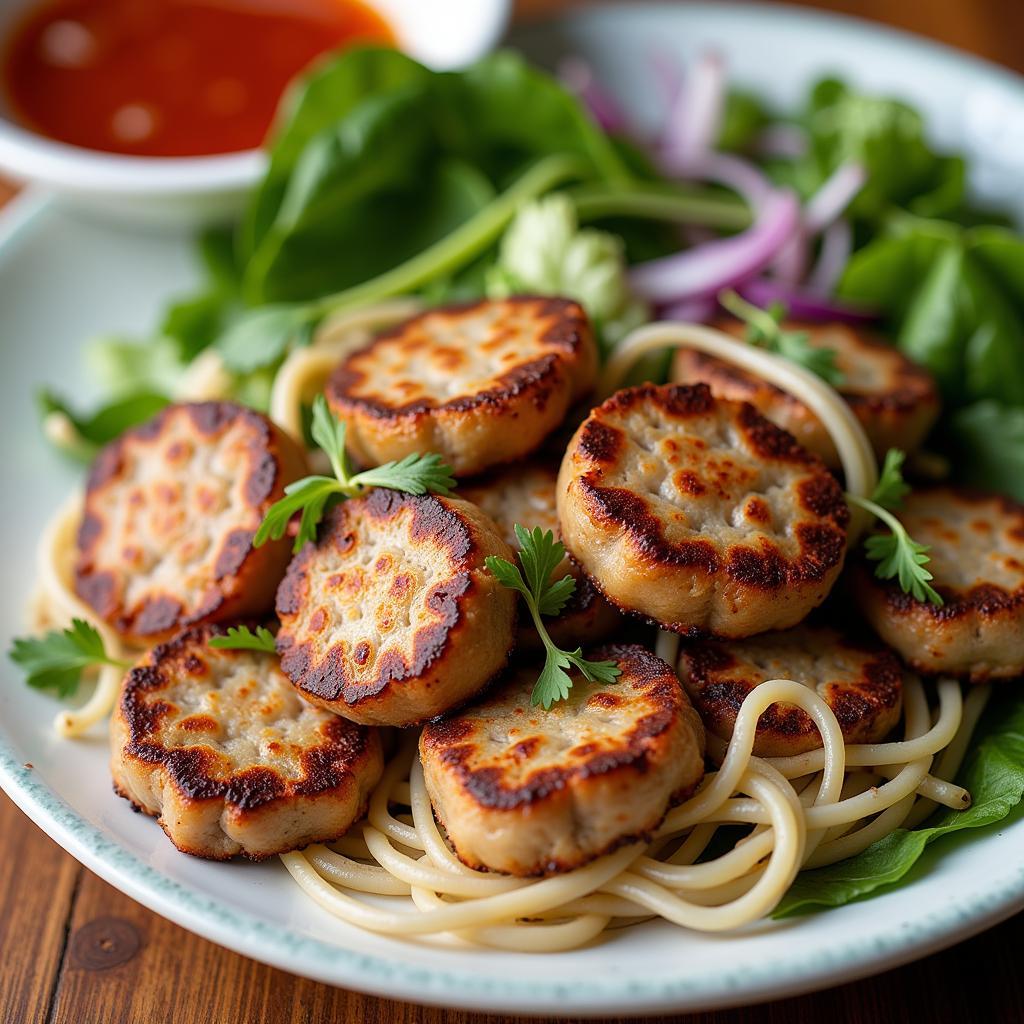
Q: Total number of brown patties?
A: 10